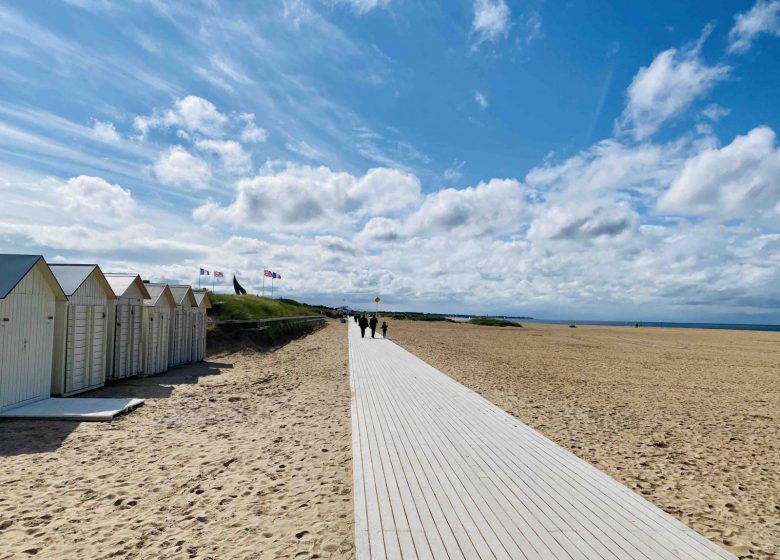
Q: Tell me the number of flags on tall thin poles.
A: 4